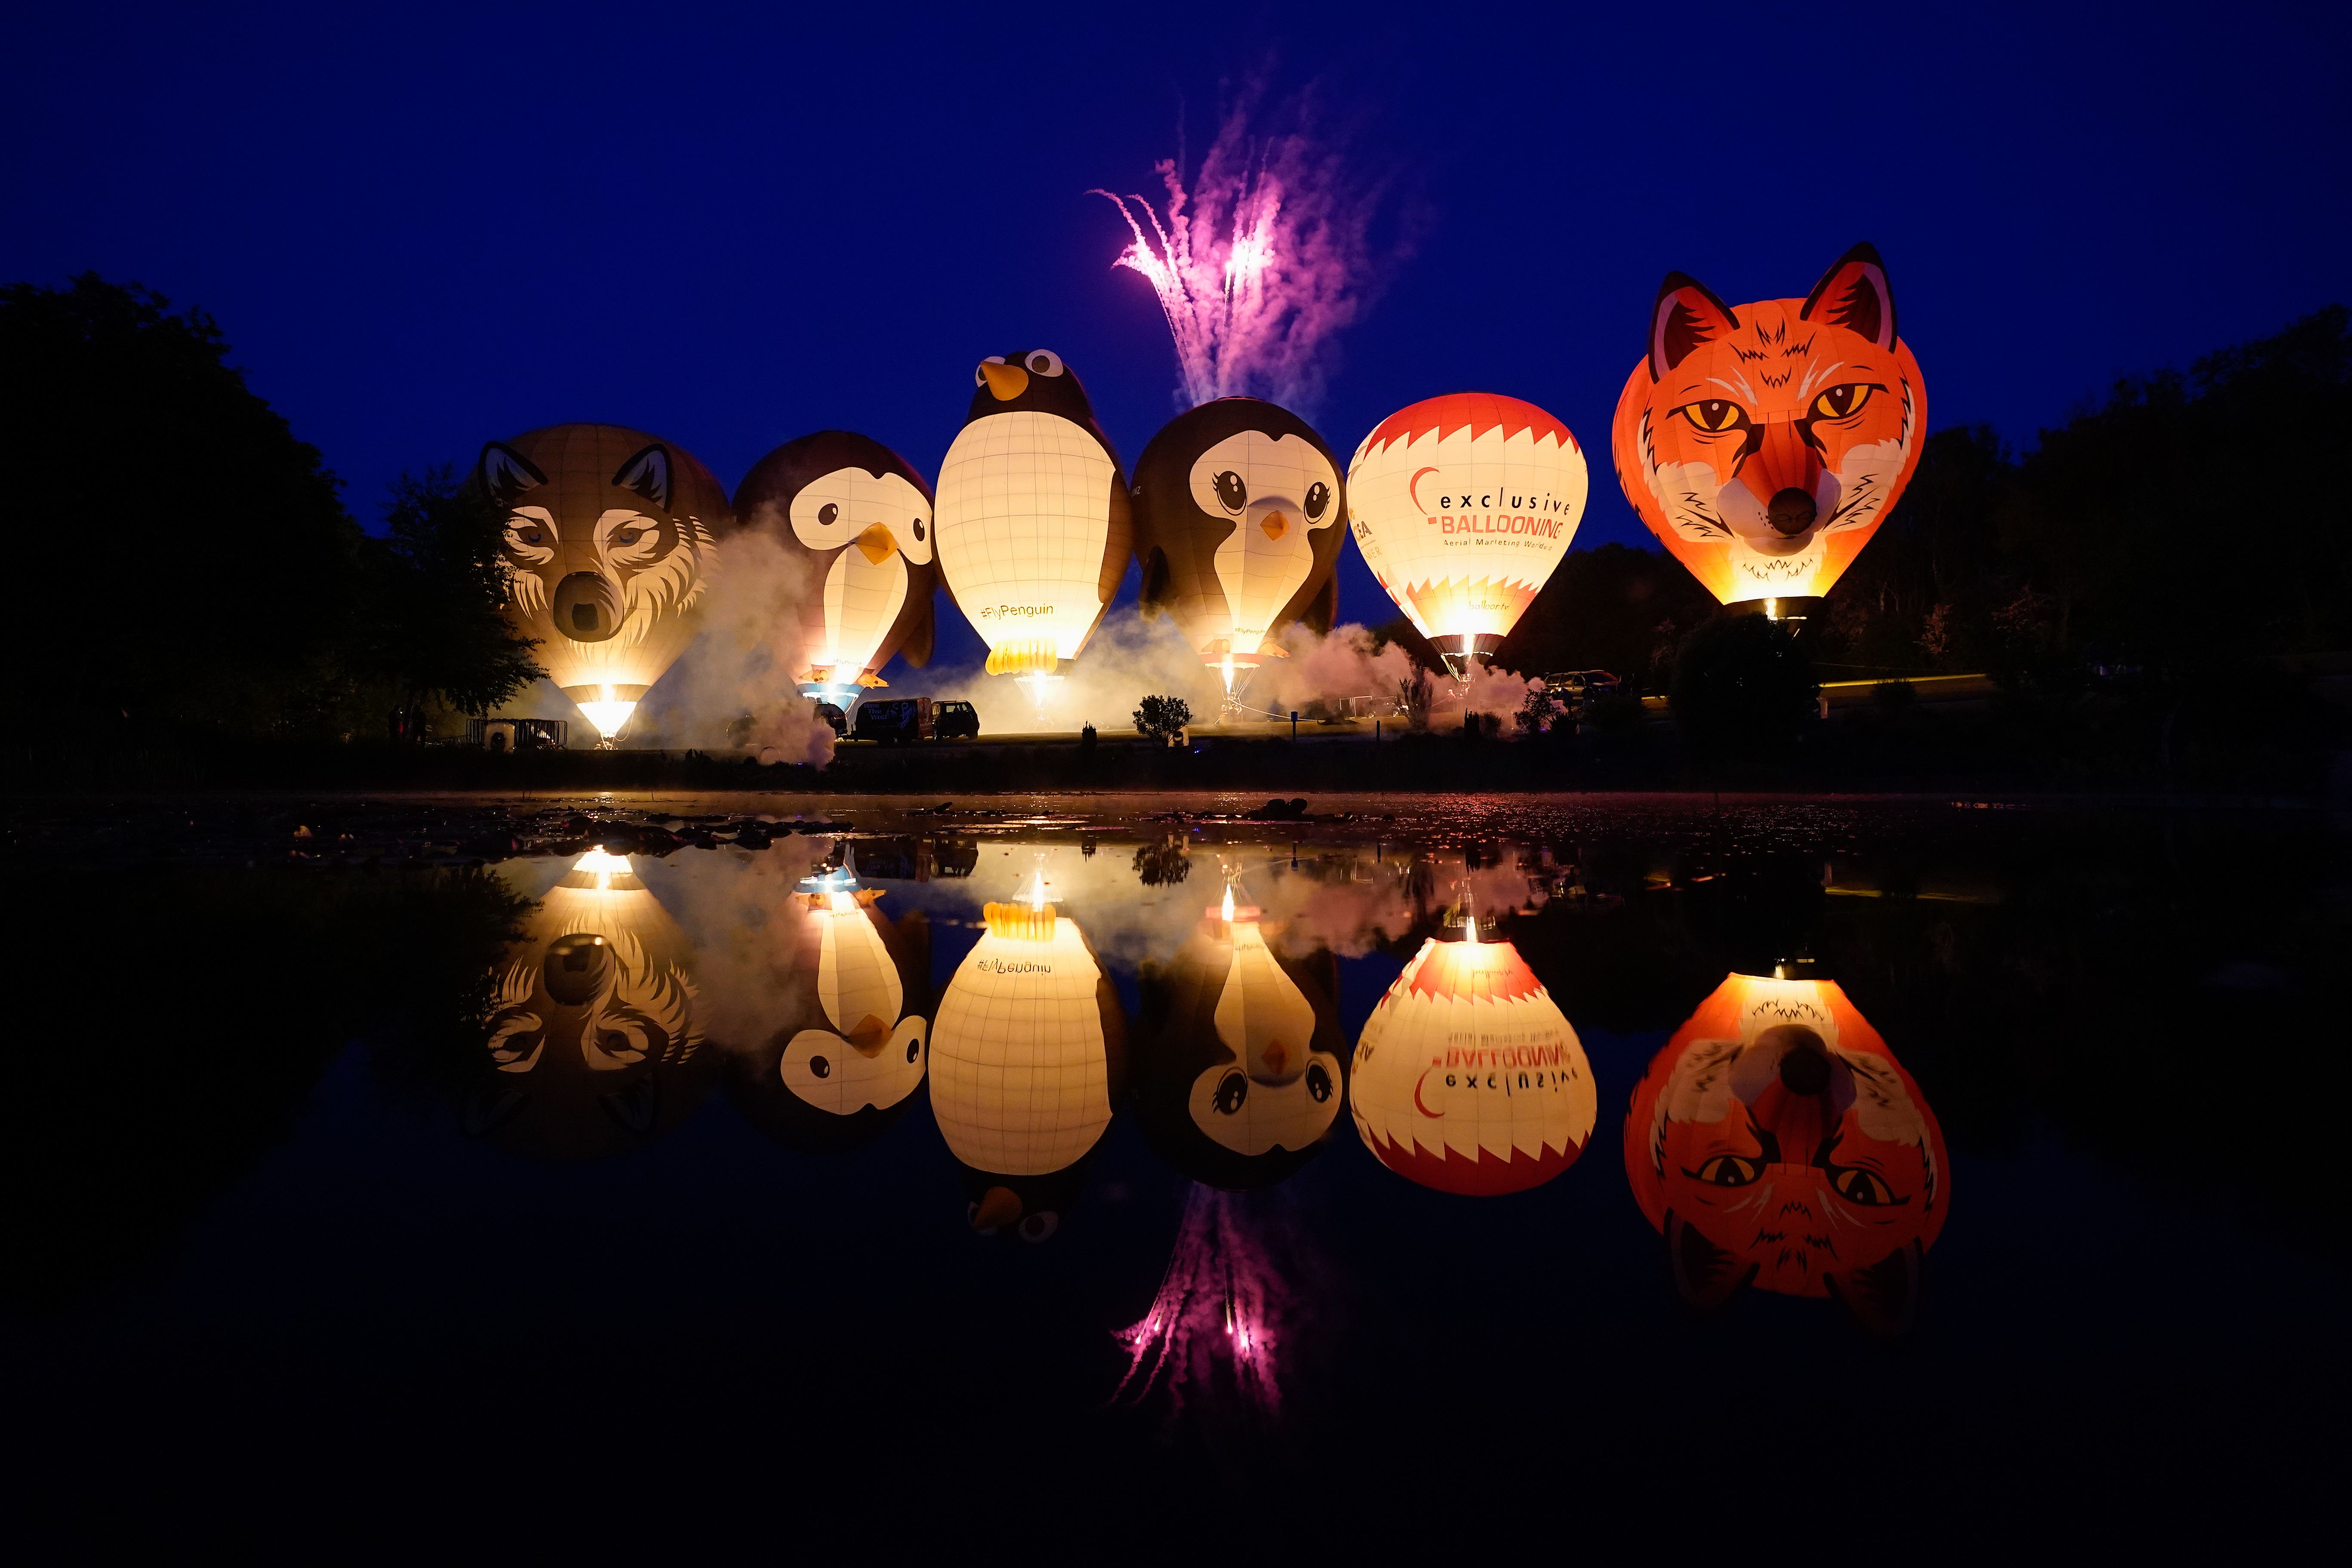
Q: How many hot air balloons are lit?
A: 6